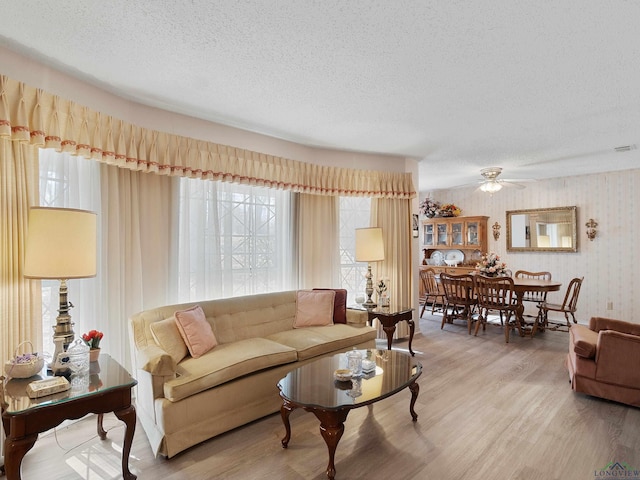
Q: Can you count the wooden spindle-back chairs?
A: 6